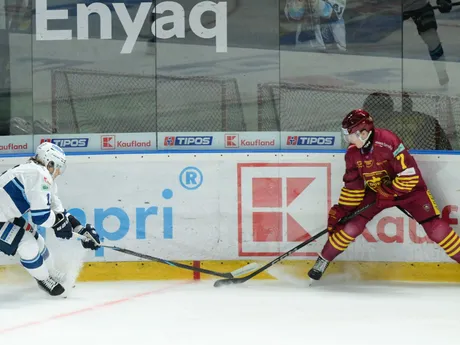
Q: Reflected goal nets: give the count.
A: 2